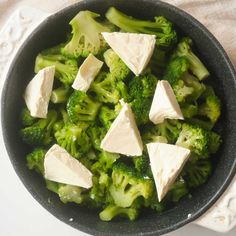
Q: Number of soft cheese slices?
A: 7